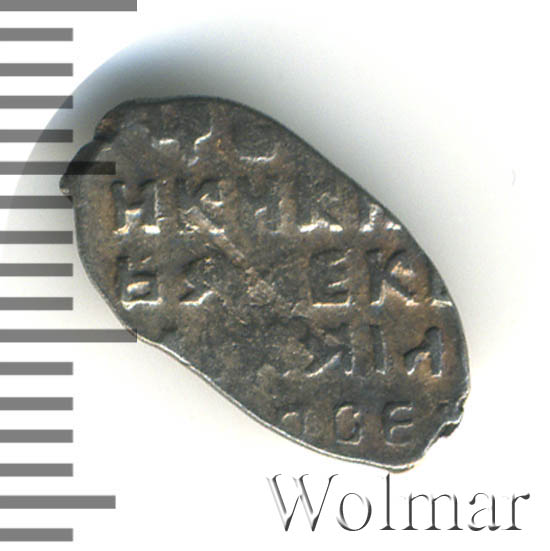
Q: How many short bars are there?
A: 13